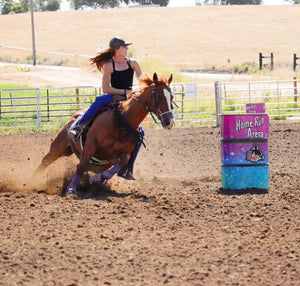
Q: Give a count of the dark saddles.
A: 1